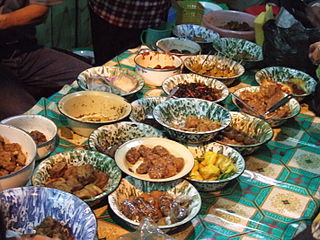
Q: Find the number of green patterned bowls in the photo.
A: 13